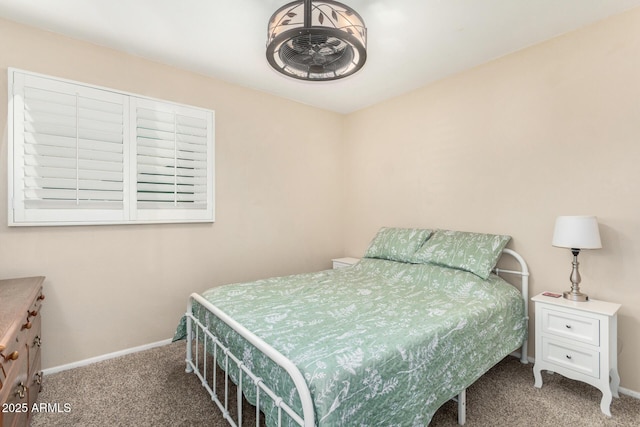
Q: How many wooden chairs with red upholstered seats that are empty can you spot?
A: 0